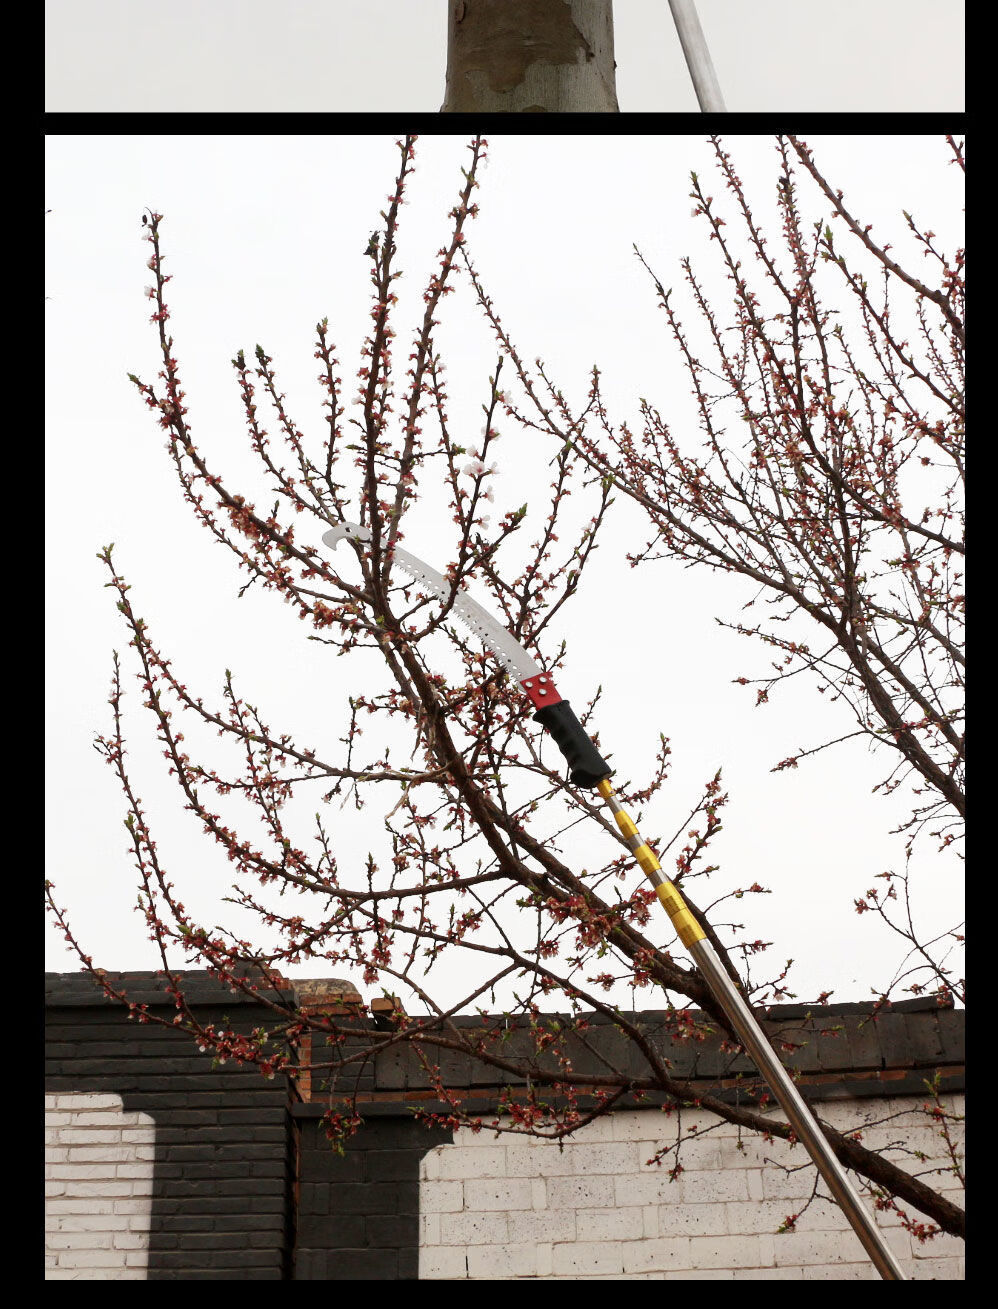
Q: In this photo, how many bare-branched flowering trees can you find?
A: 2